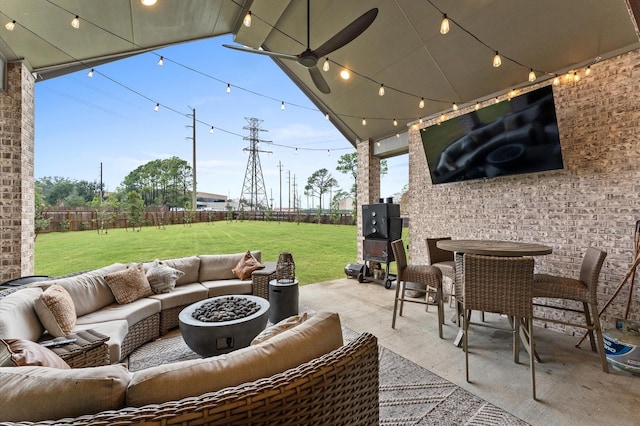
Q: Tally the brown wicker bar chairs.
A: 4